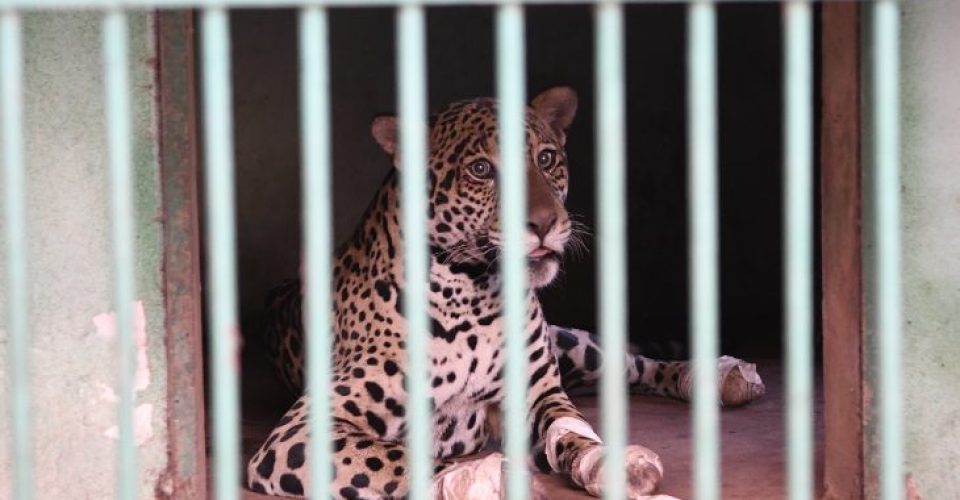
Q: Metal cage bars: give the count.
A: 10